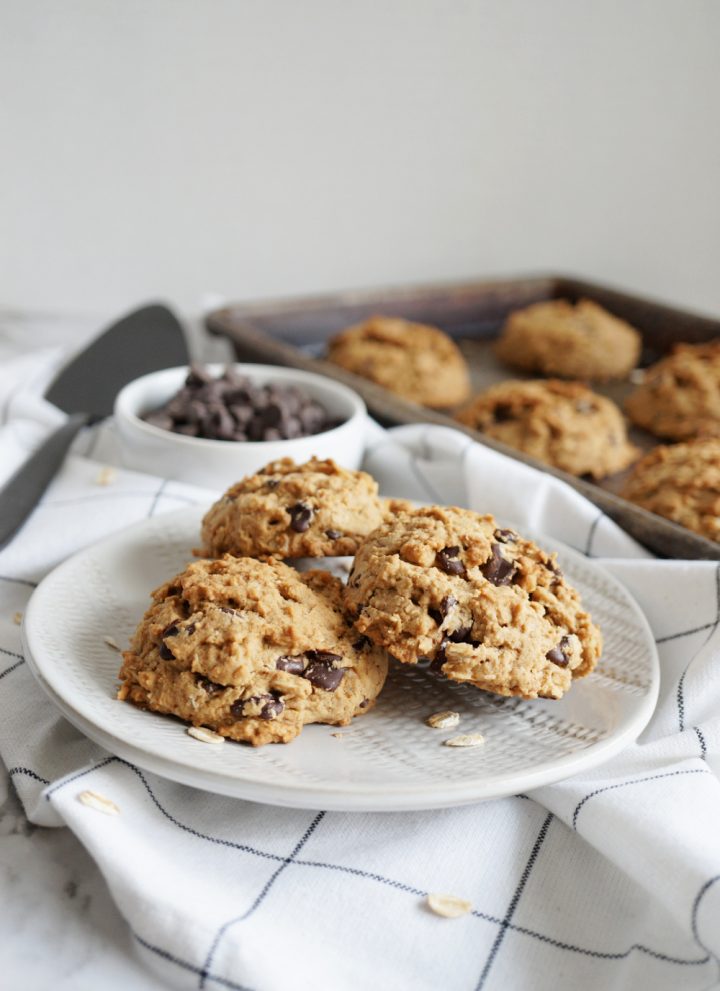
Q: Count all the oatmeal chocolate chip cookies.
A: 8